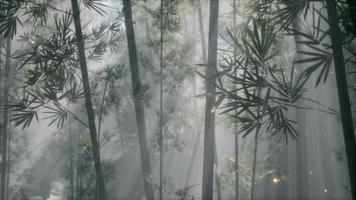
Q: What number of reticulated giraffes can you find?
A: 0